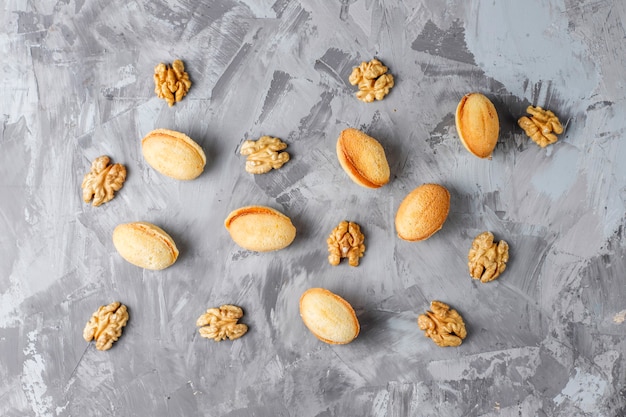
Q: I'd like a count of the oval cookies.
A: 7